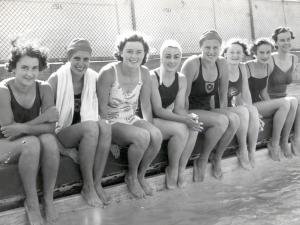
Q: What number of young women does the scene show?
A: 8